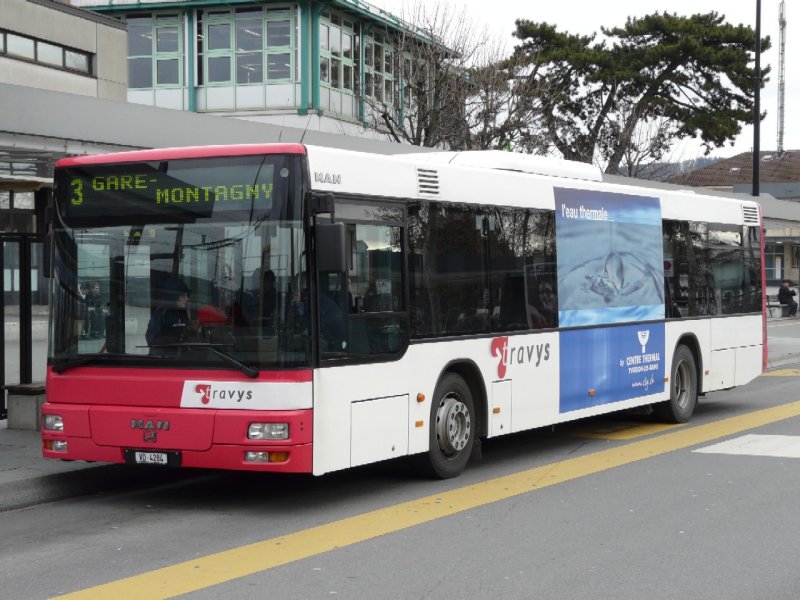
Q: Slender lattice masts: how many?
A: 1